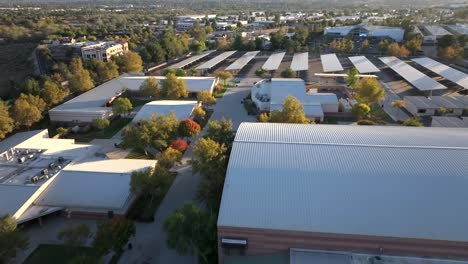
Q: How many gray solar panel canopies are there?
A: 9